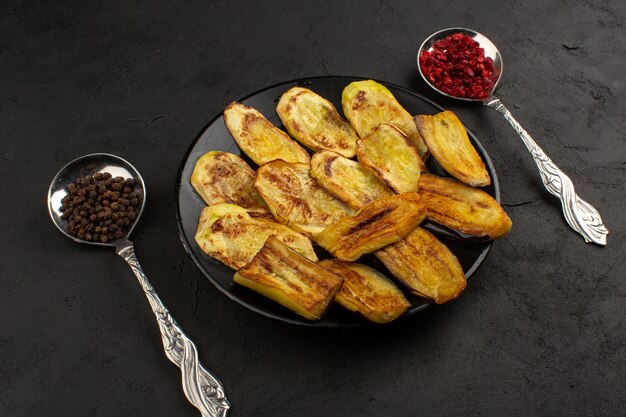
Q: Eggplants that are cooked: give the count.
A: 14